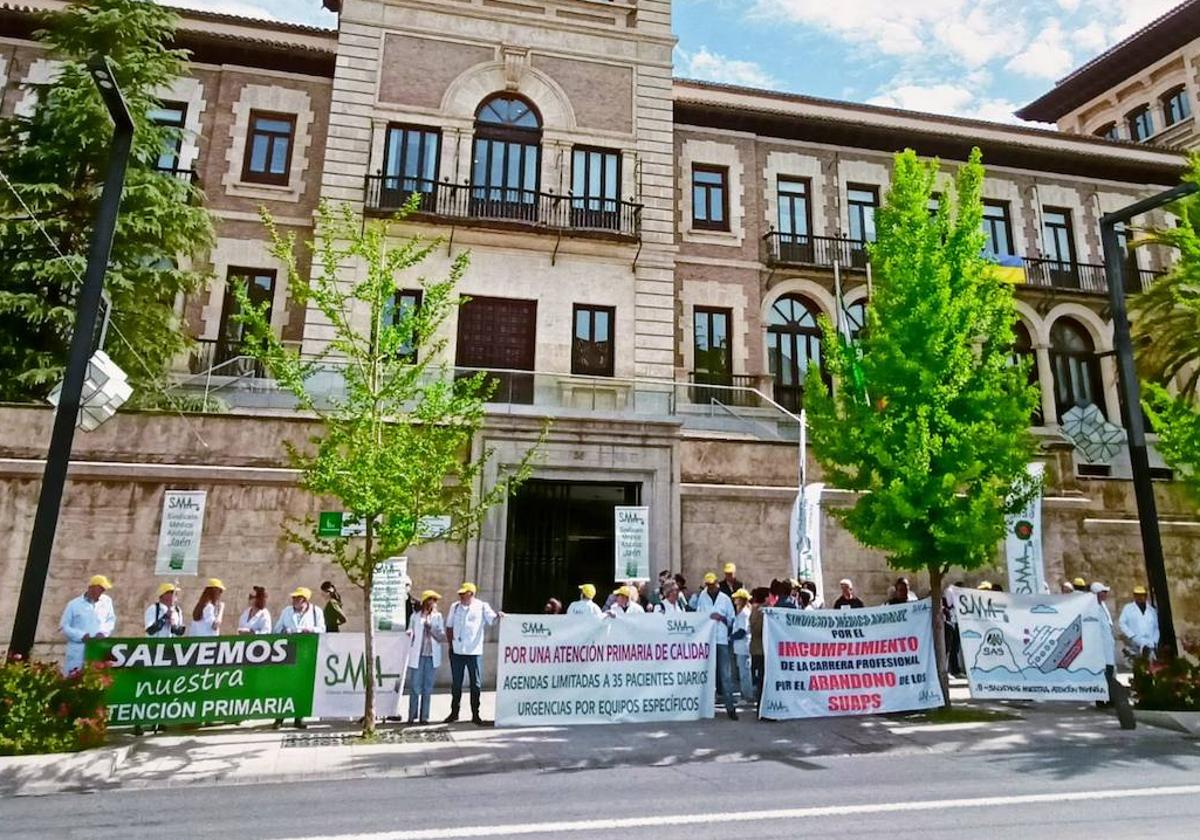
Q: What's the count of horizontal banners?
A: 4